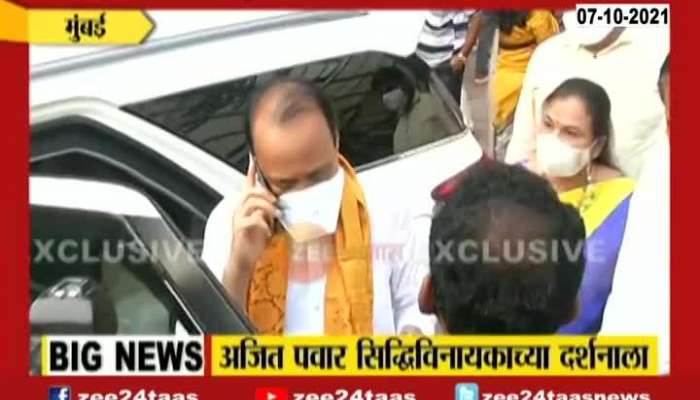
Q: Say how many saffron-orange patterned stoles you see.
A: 1